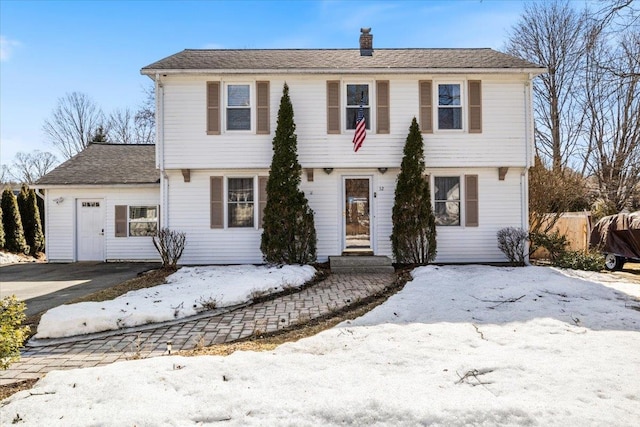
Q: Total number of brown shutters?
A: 11